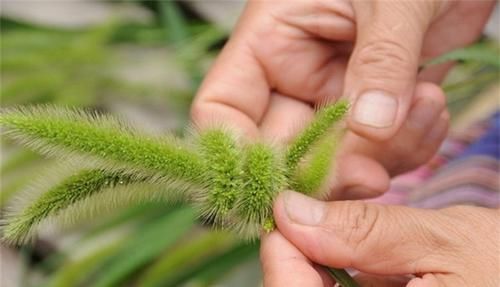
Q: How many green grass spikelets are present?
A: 6